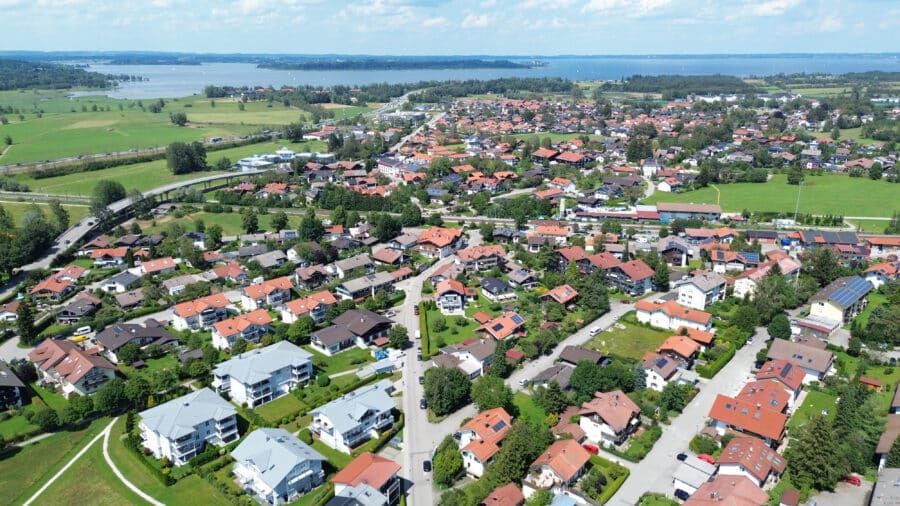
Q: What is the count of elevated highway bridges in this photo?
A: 1